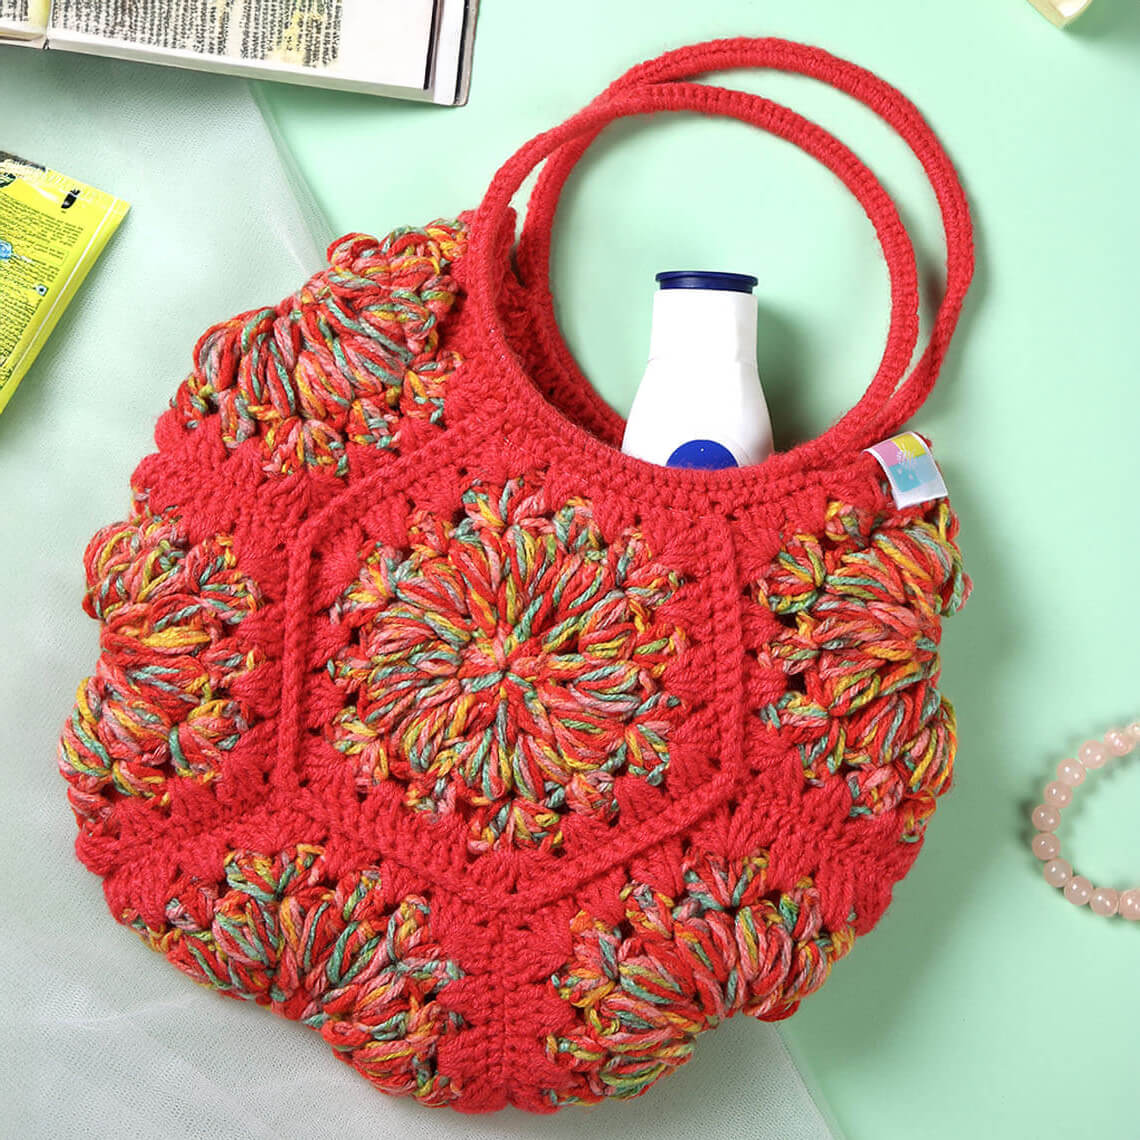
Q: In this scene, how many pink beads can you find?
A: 11